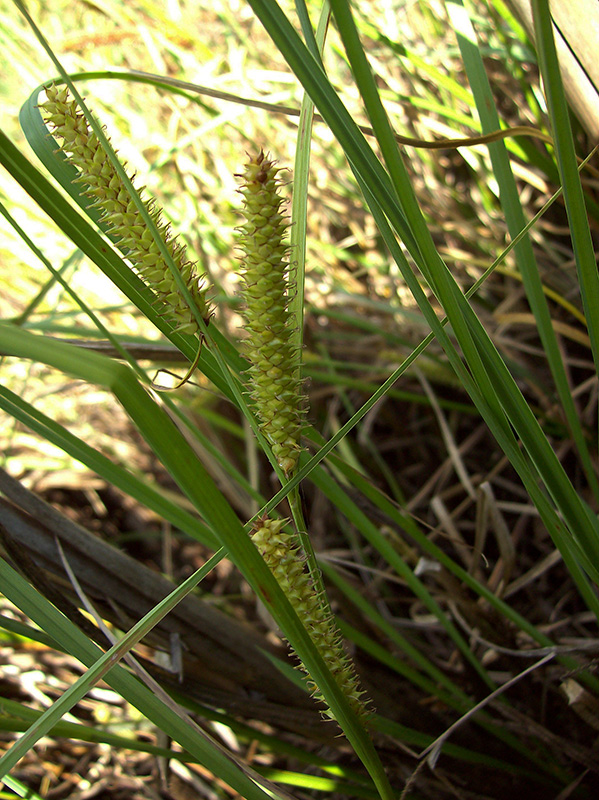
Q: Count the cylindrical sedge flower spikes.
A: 3